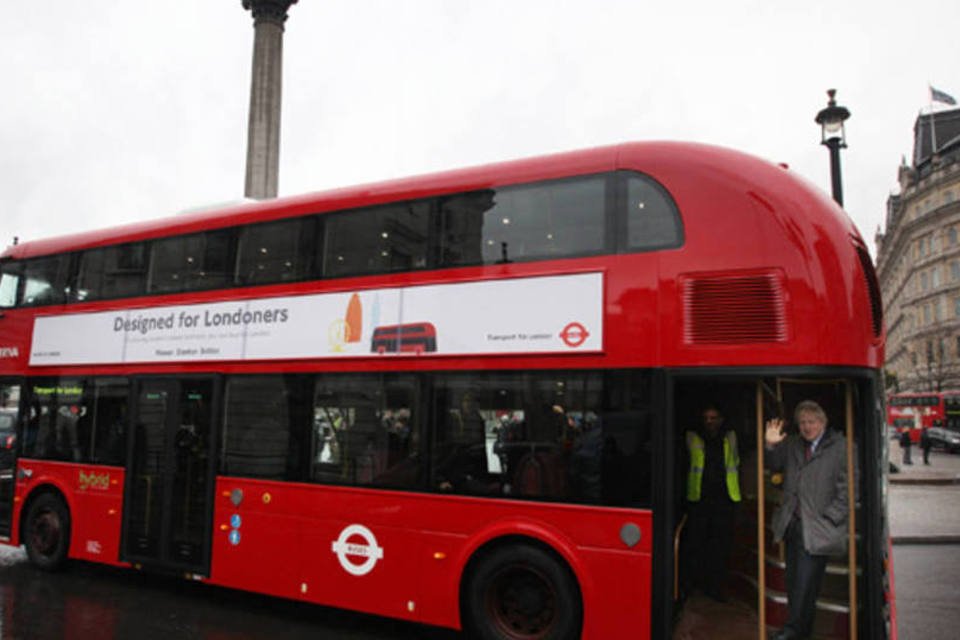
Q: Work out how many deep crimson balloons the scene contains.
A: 0